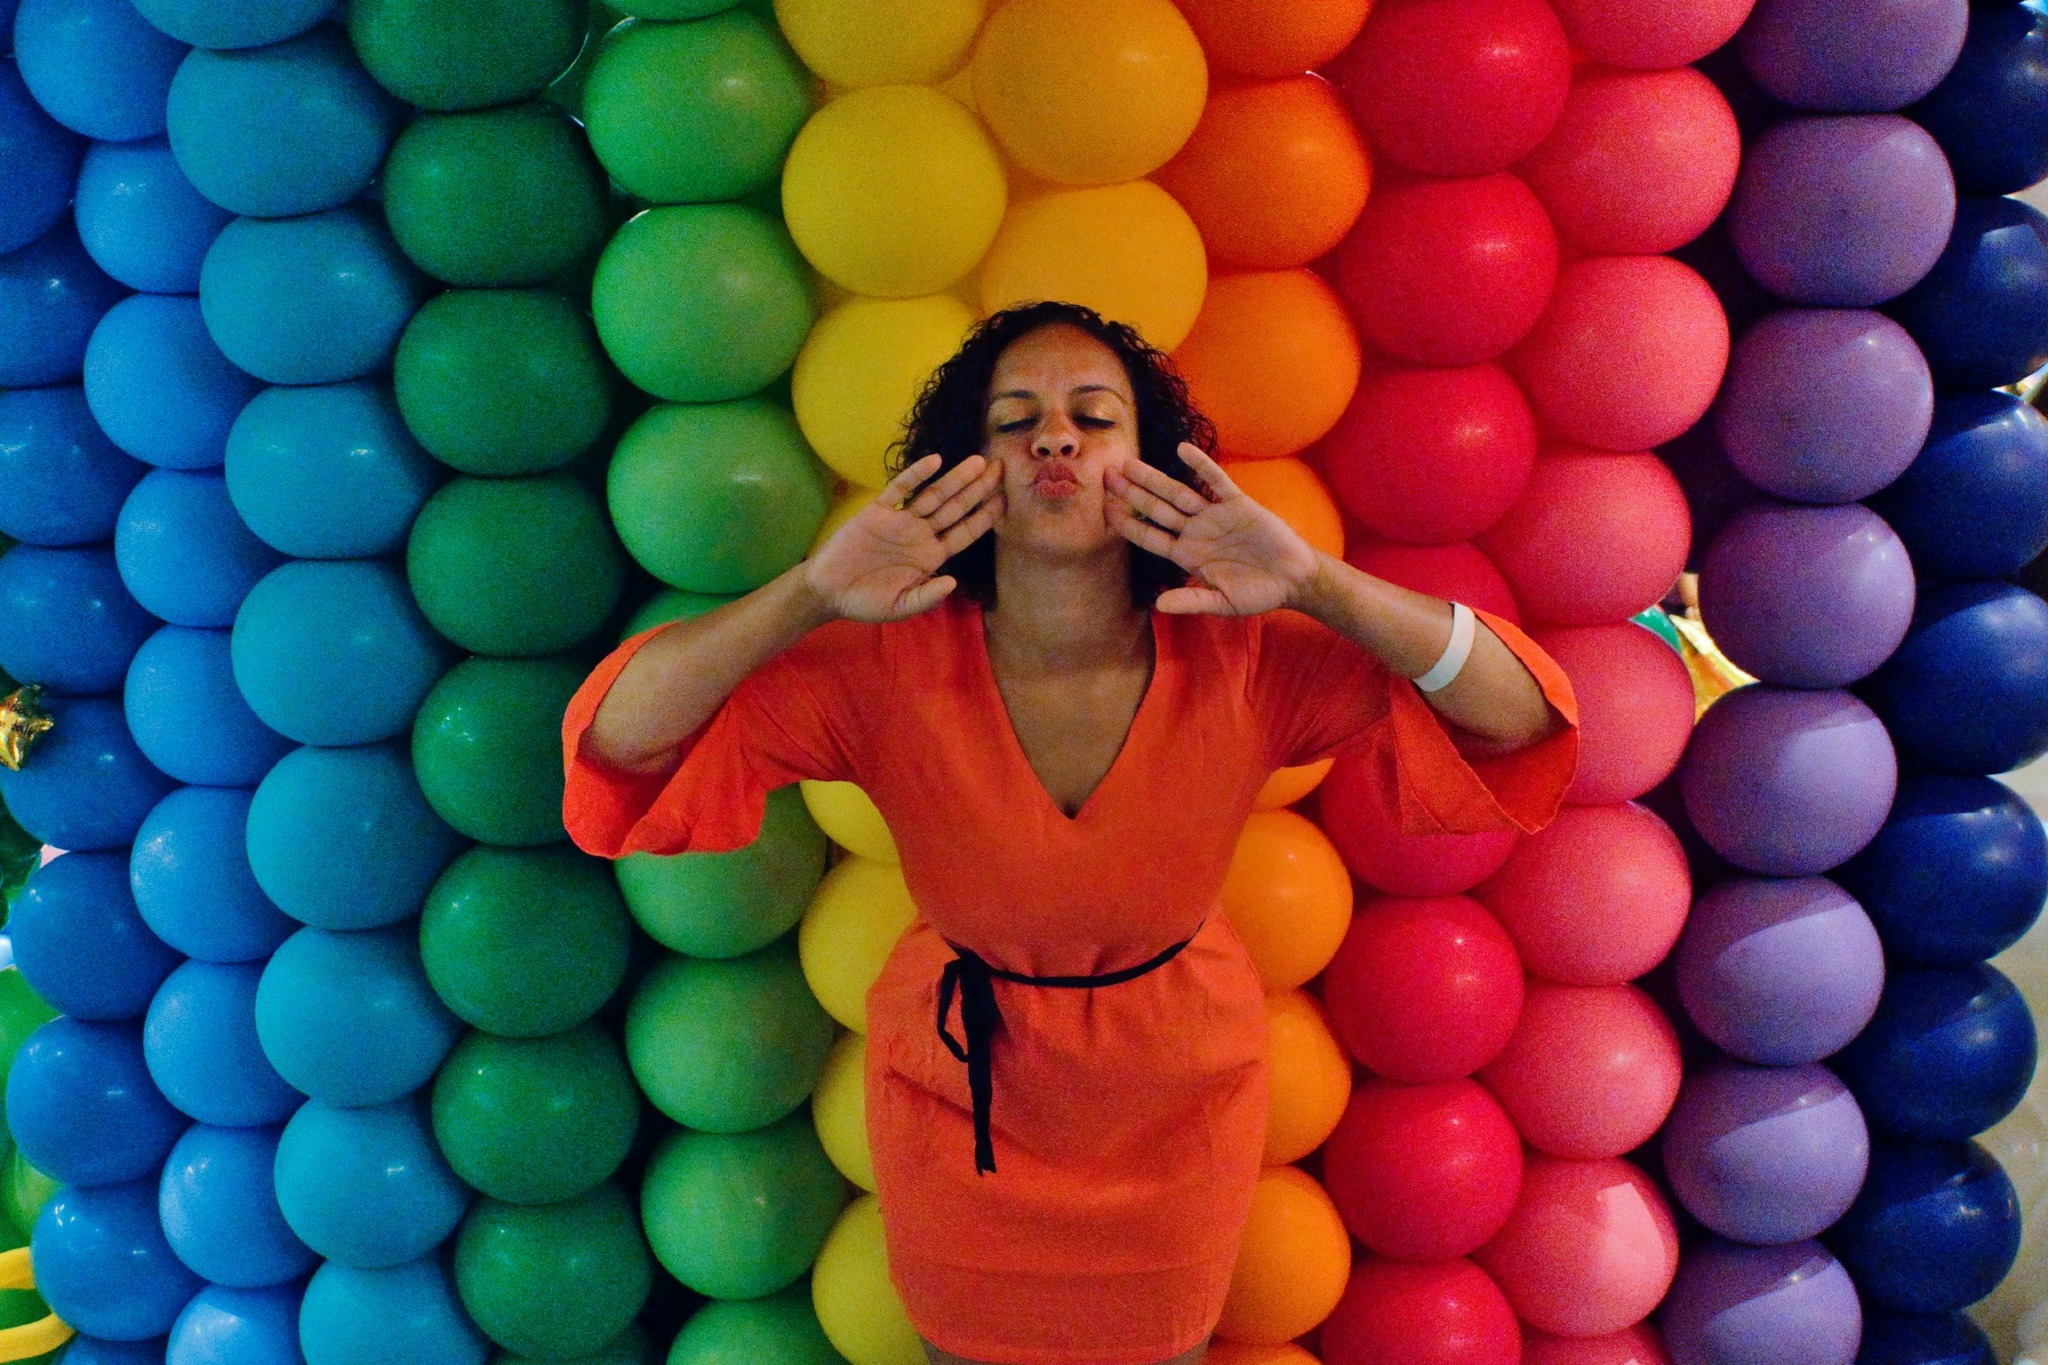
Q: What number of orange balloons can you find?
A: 9